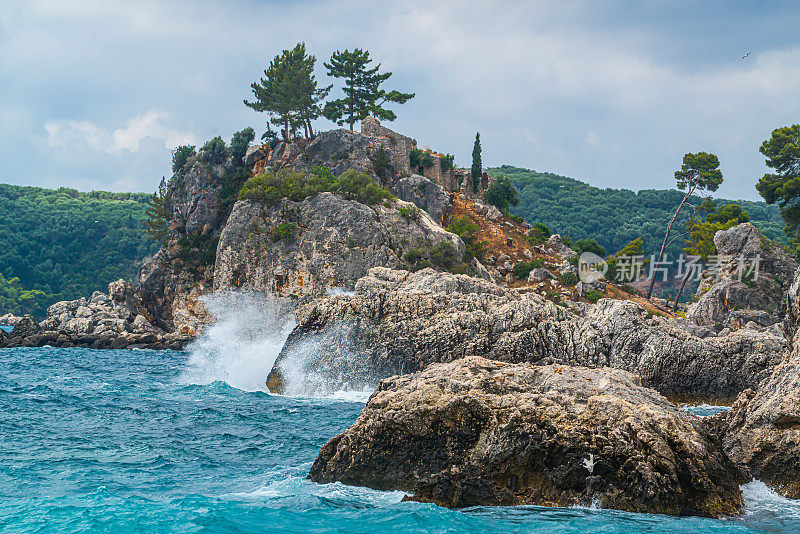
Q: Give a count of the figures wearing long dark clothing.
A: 0